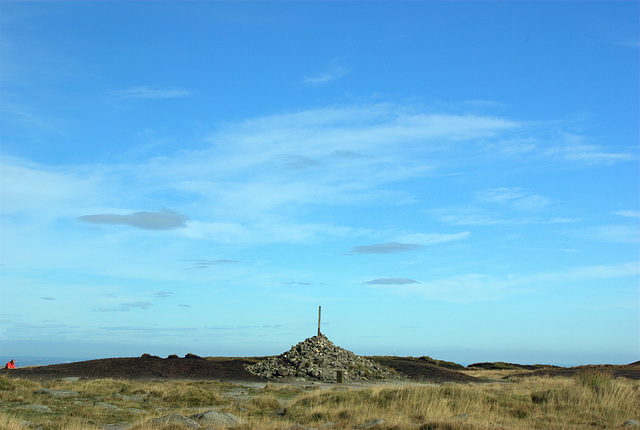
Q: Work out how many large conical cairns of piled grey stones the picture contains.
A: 1